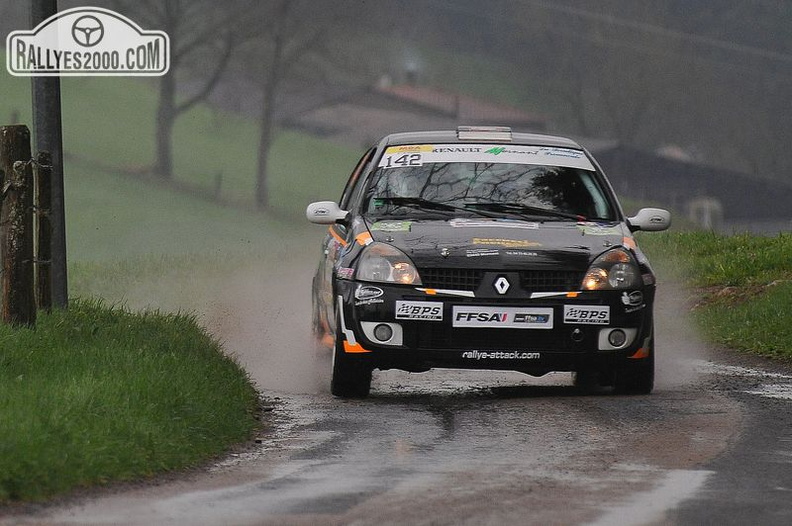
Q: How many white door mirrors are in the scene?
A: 2